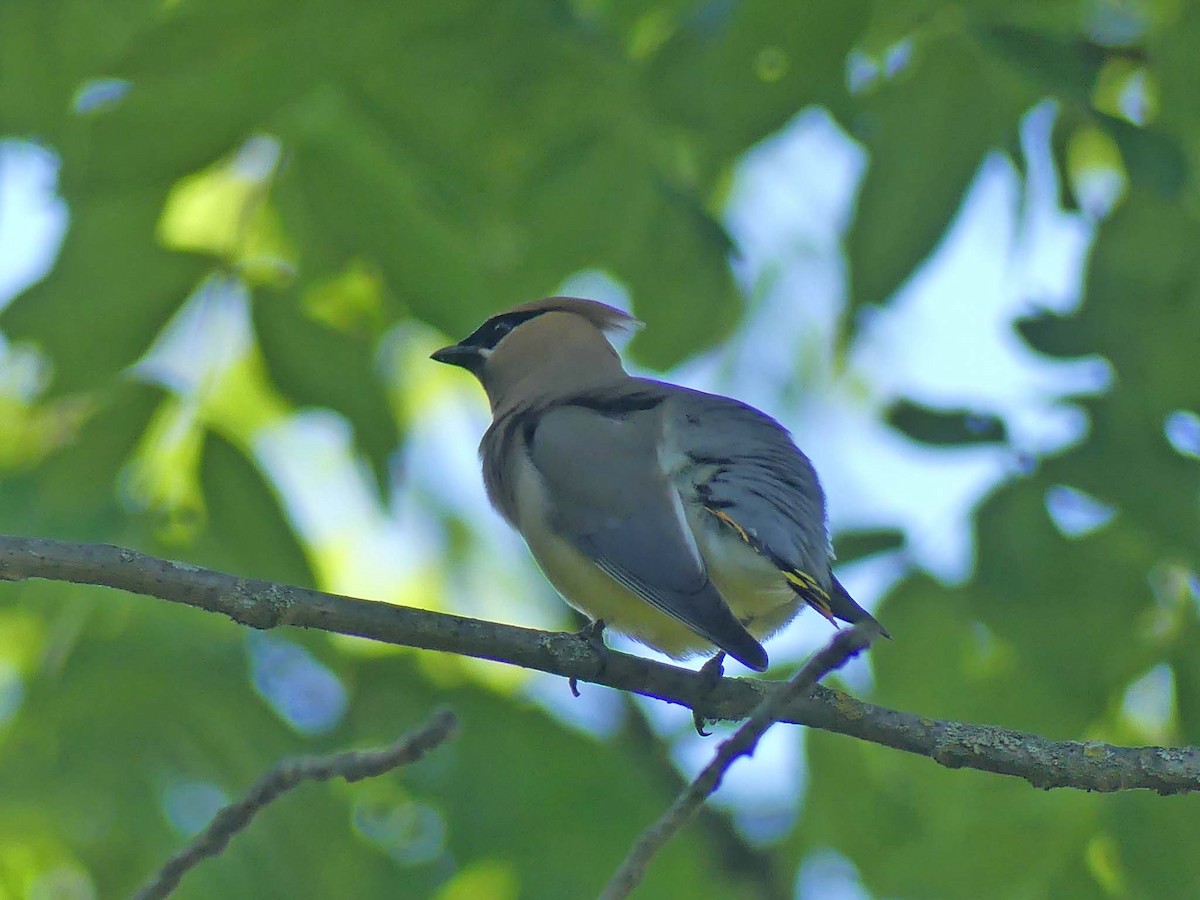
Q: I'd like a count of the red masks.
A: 0